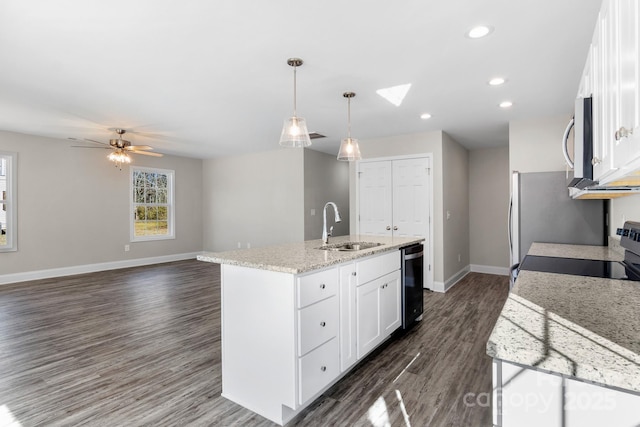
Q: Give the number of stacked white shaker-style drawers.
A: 3